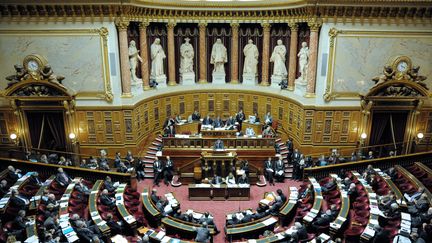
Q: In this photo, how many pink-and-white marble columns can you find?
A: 8